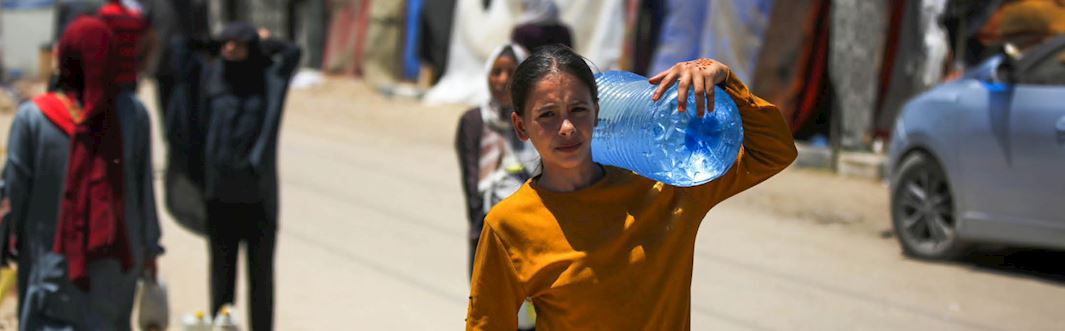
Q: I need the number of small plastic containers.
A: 3